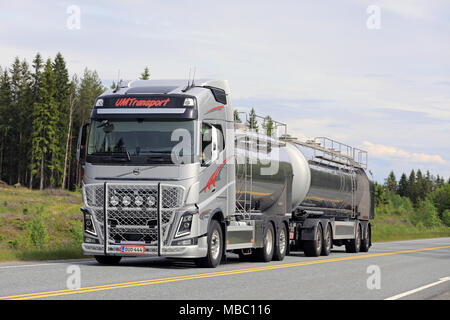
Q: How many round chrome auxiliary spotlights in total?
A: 4